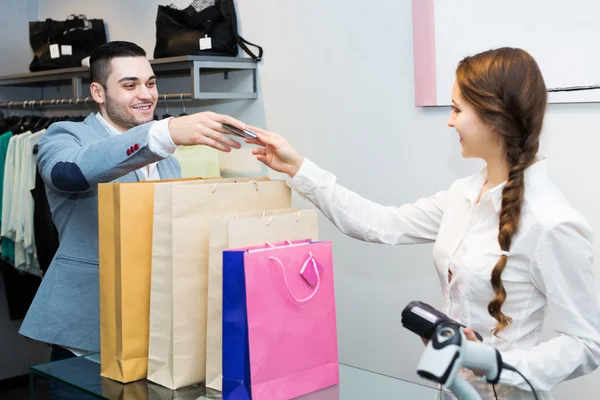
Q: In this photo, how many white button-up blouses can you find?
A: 1